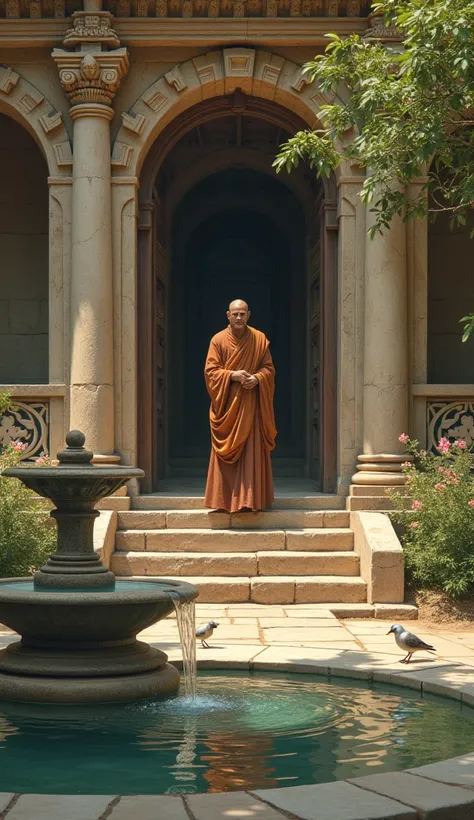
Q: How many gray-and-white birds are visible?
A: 2